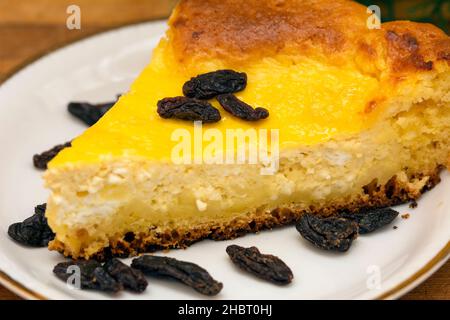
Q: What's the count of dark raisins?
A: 12